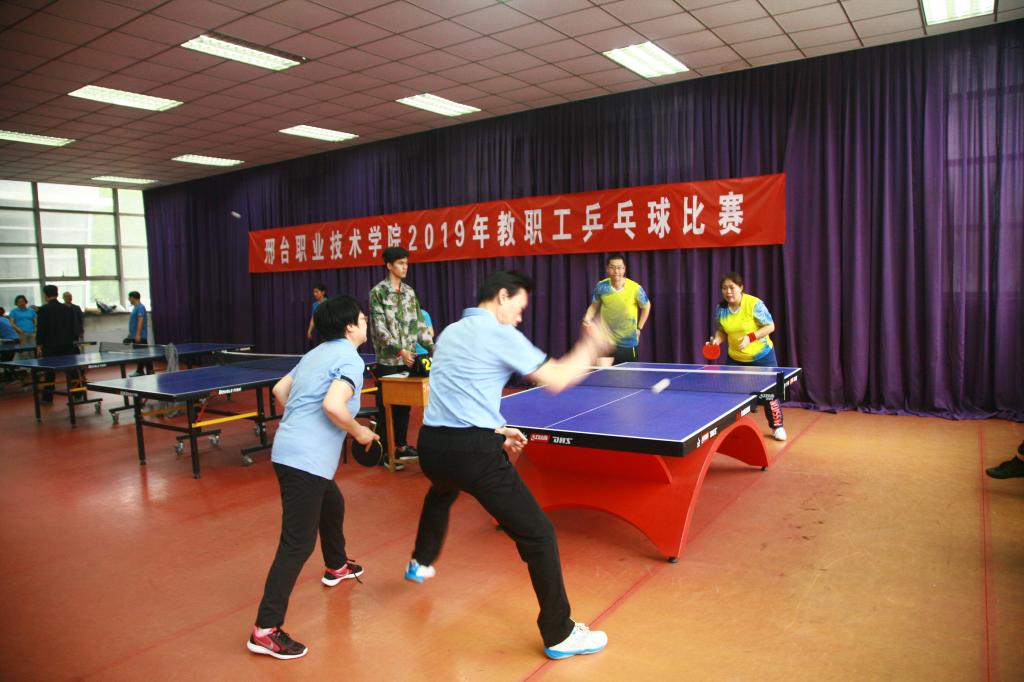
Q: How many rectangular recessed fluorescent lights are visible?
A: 9